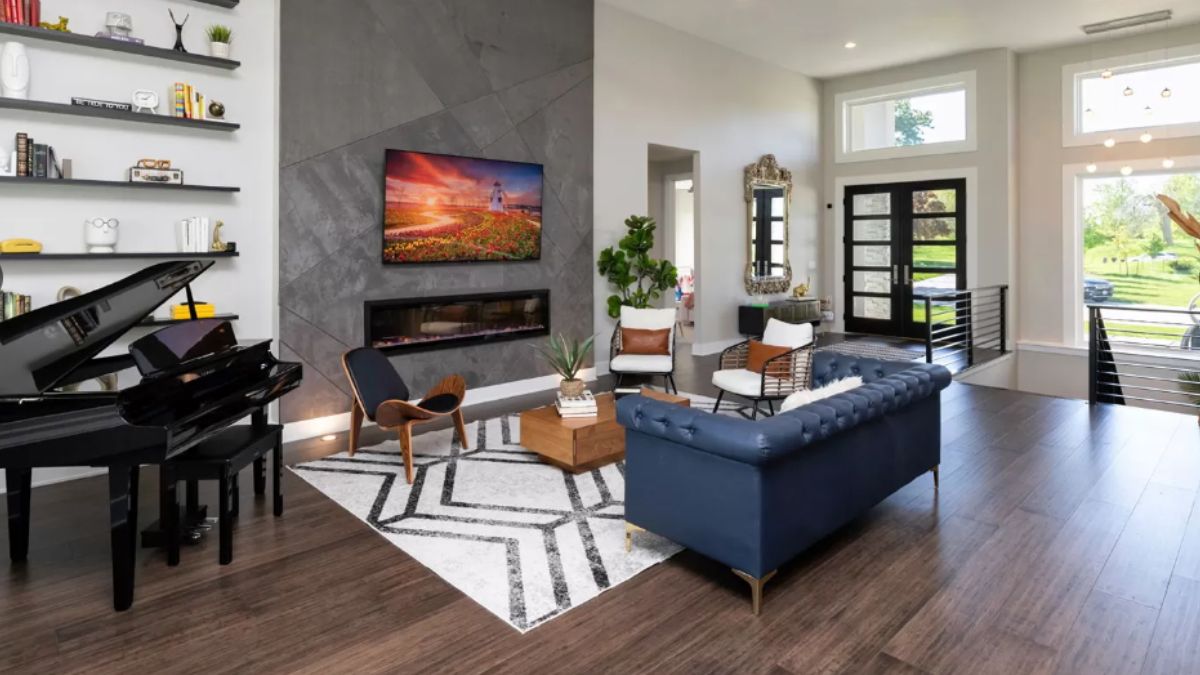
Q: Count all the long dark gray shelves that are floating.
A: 6